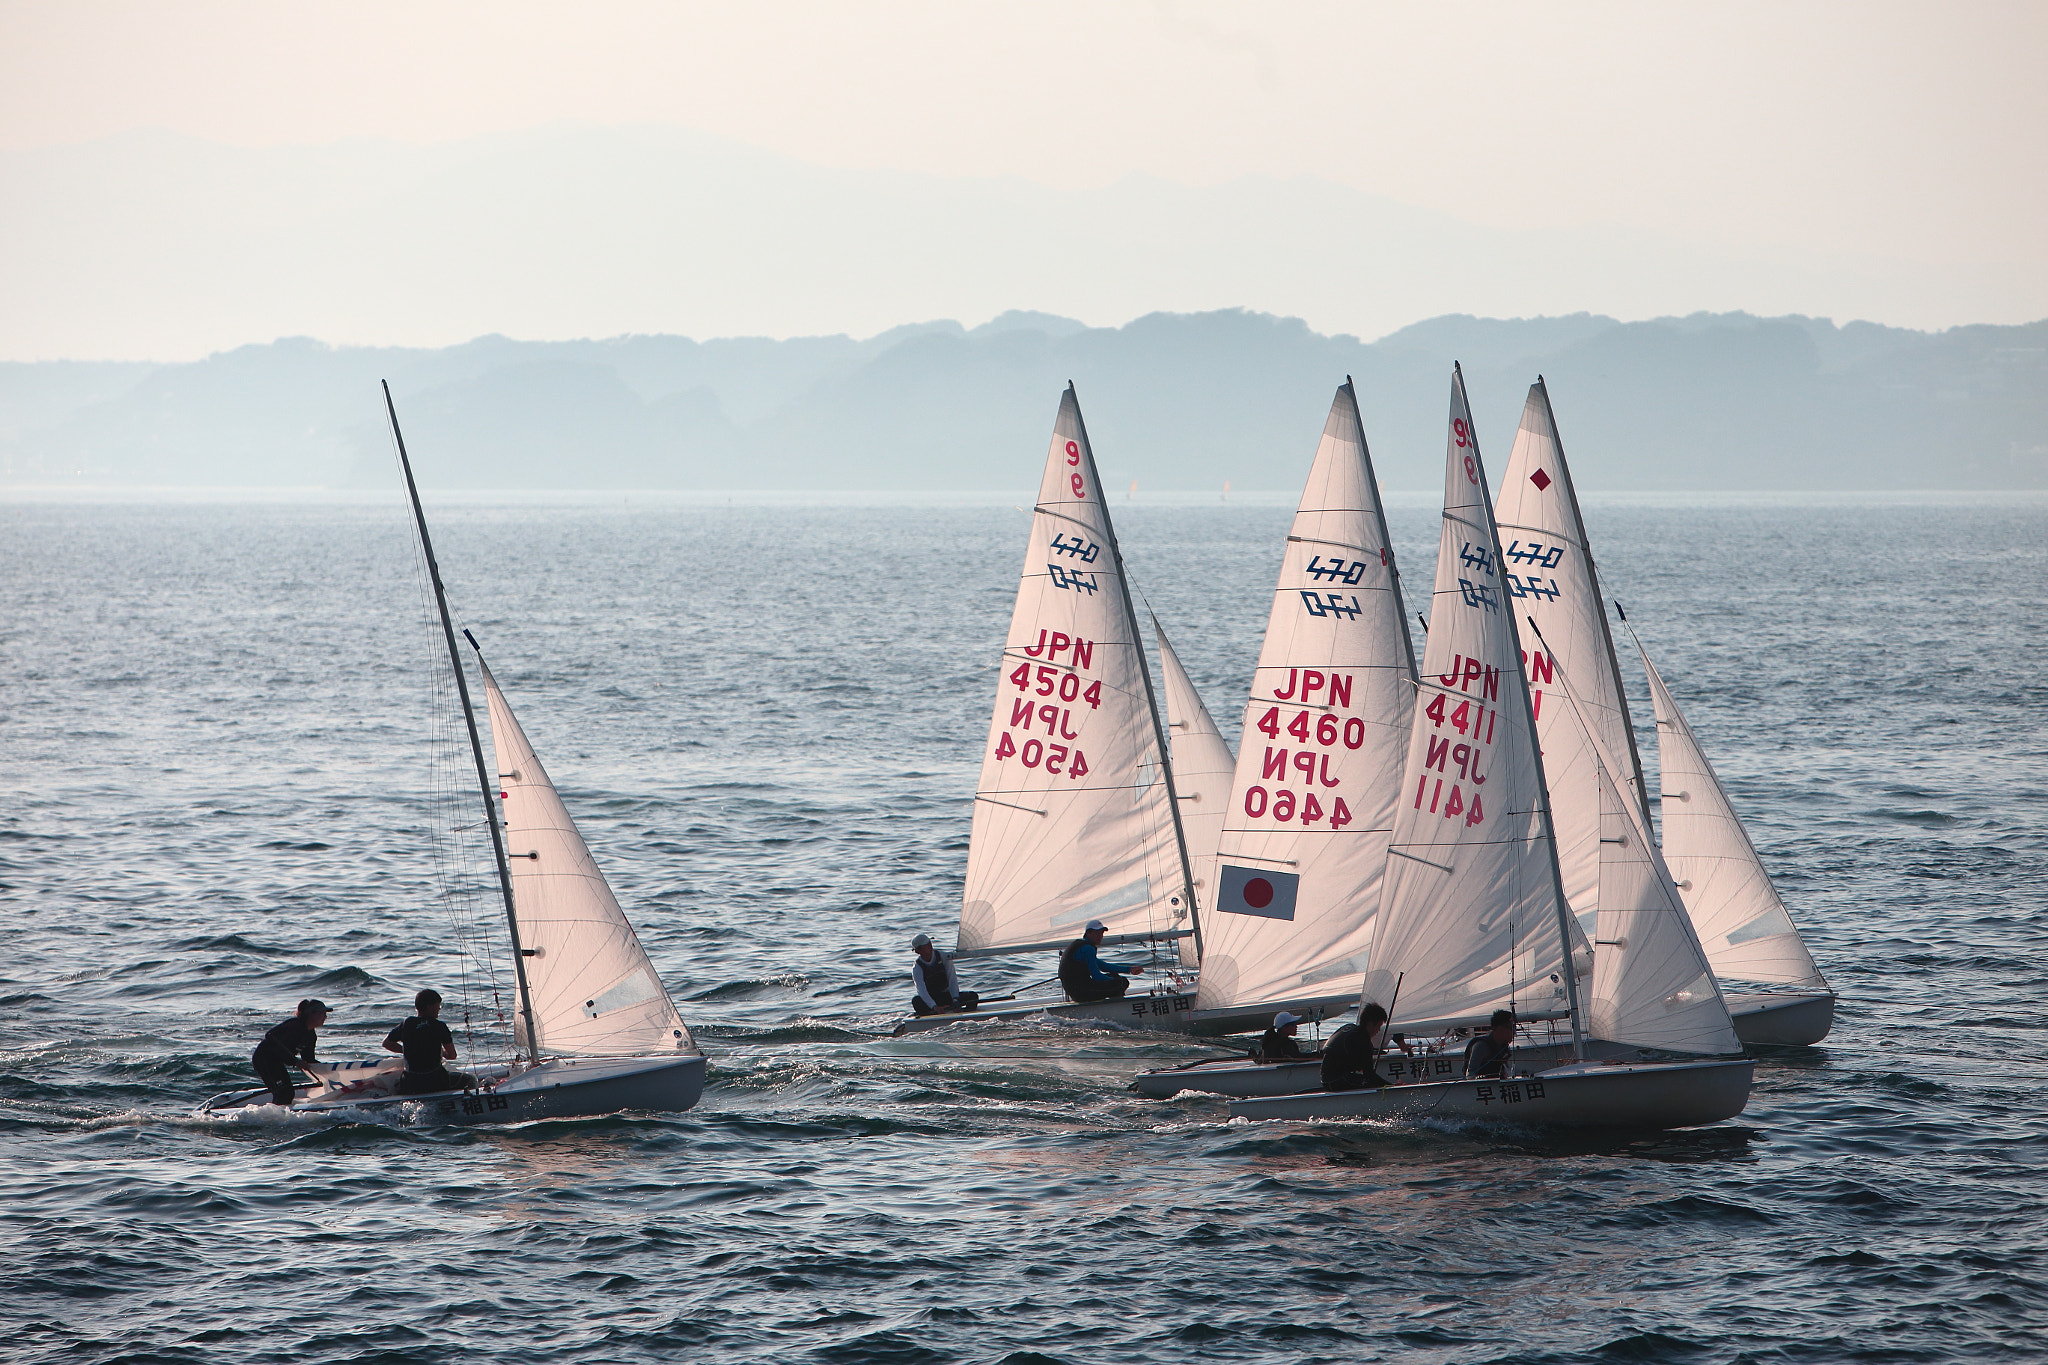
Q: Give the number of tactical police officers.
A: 0